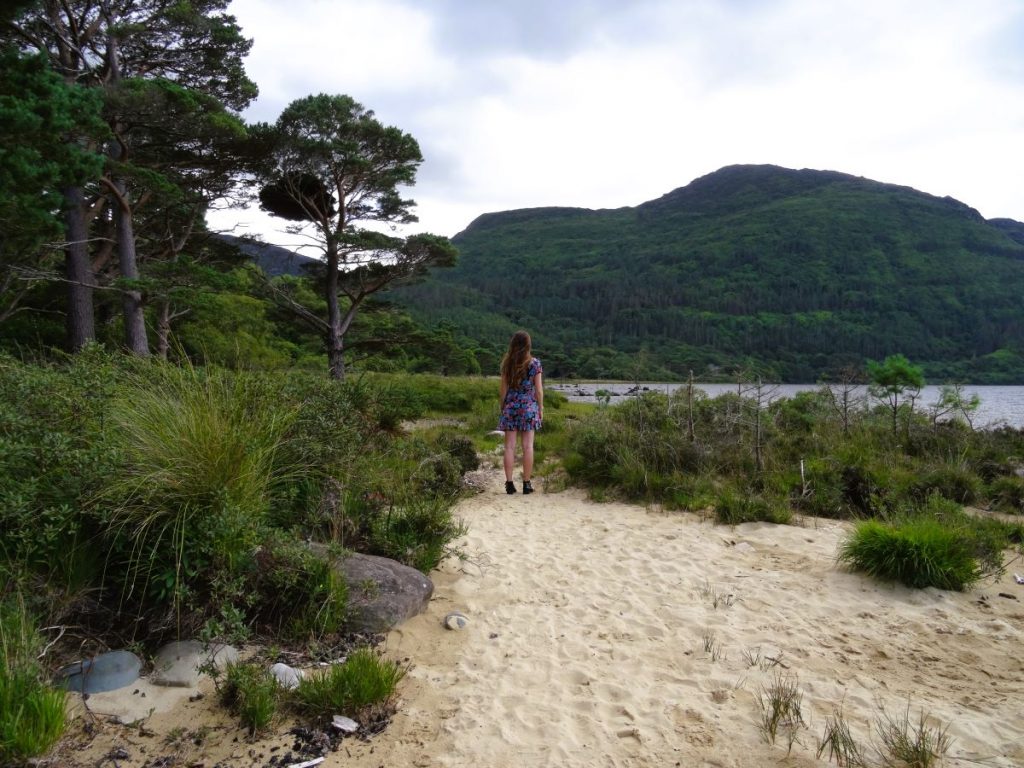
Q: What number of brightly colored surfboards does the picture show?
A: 0